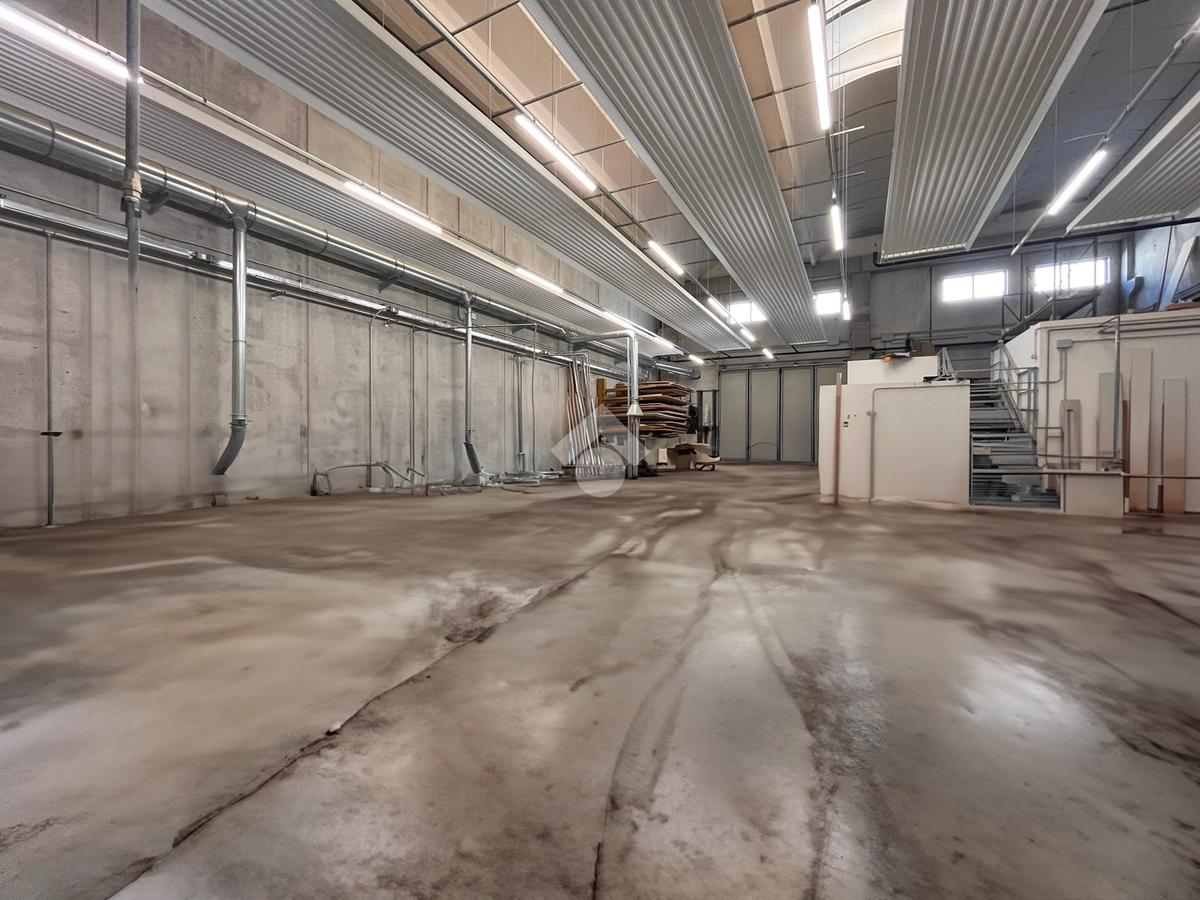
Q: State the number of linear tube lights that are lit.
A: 15